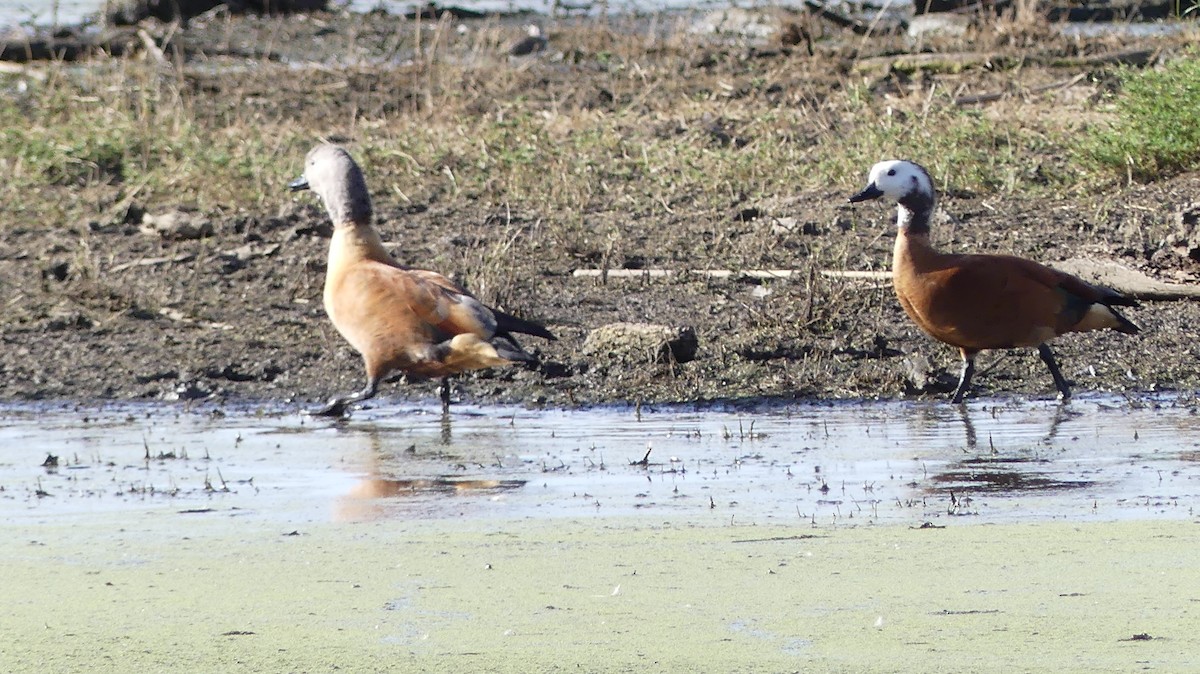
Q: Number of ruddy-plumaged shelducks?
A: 2